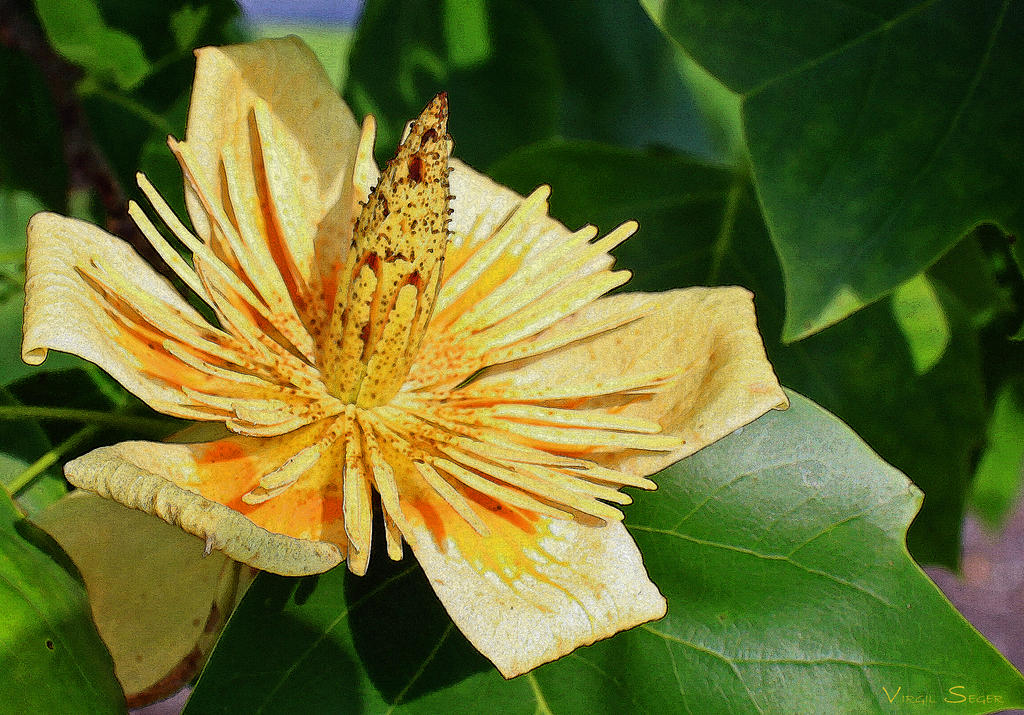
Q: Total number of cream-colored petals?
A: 6